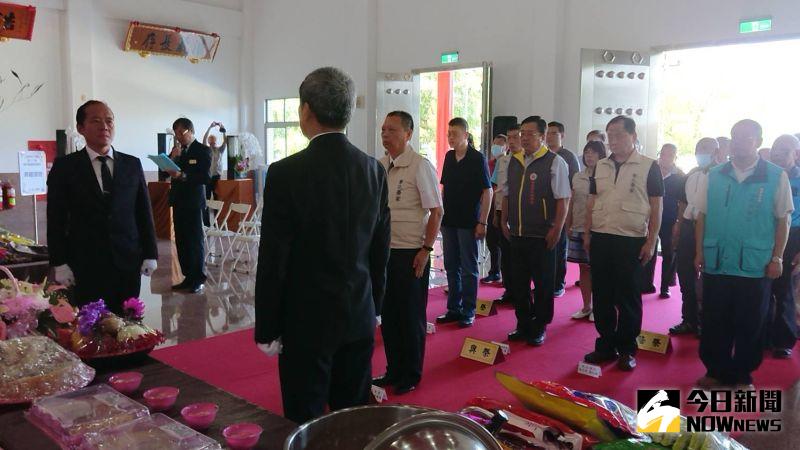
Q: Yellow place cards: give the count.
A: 3